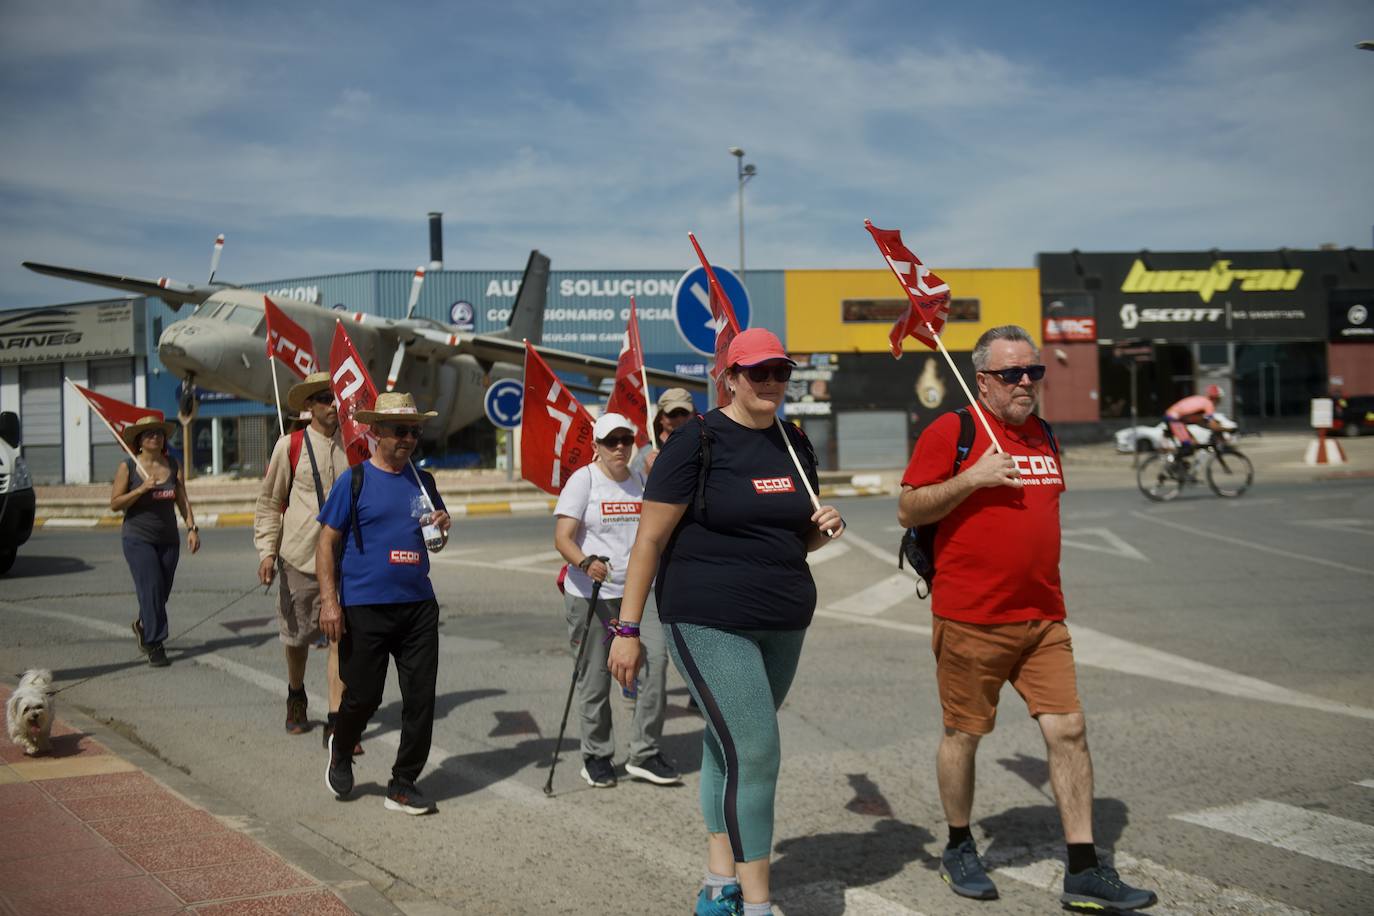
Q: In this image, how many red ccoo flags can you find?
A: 7